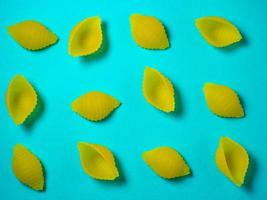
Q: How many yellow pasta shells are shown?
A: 12